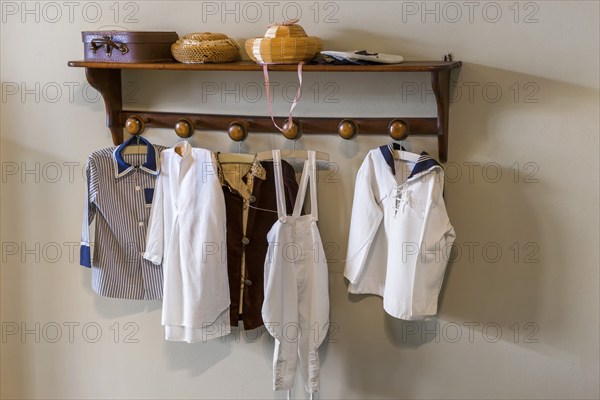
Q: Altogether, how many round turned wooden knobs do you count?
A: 6